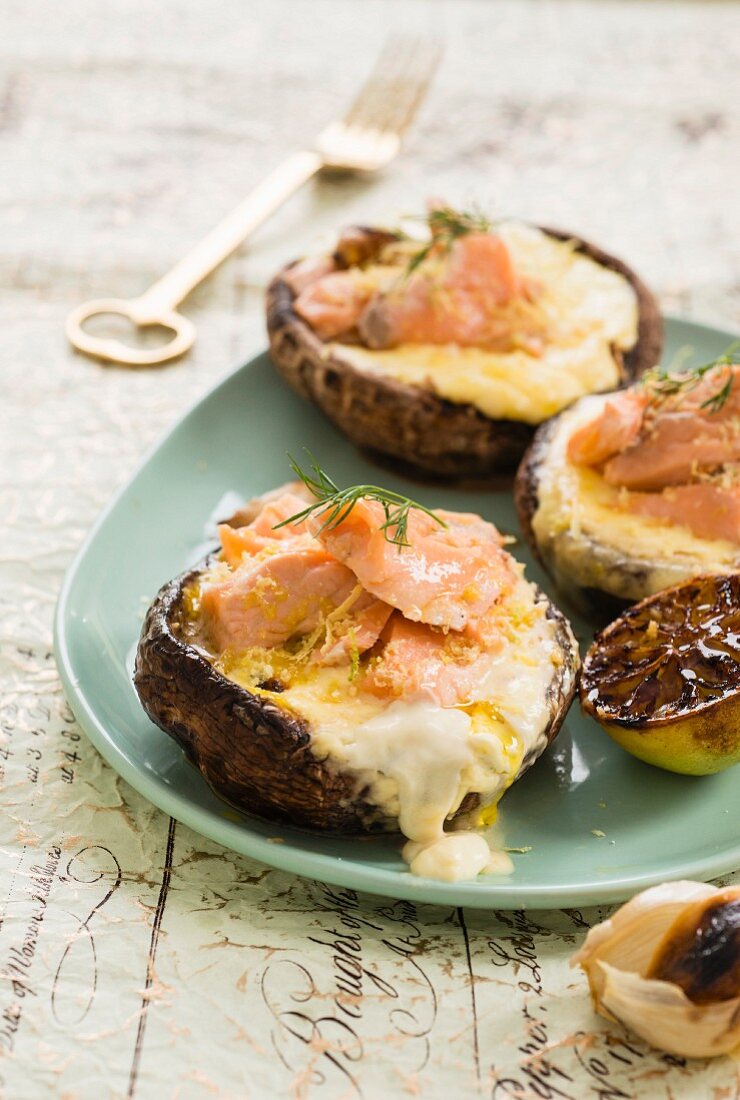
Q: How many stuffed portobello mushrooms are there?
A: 3